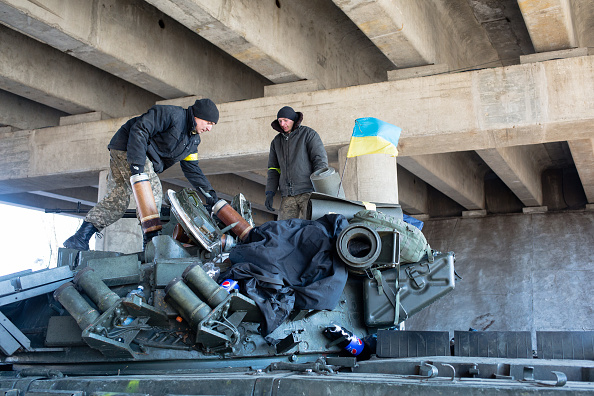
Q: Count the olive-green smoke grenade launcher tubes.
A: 4